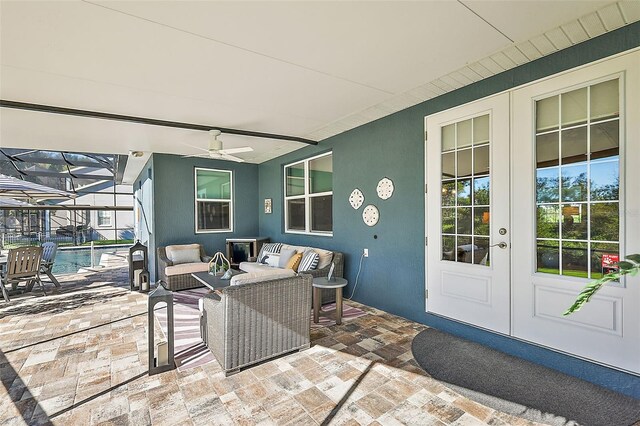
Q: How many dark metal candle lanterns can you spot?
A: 3